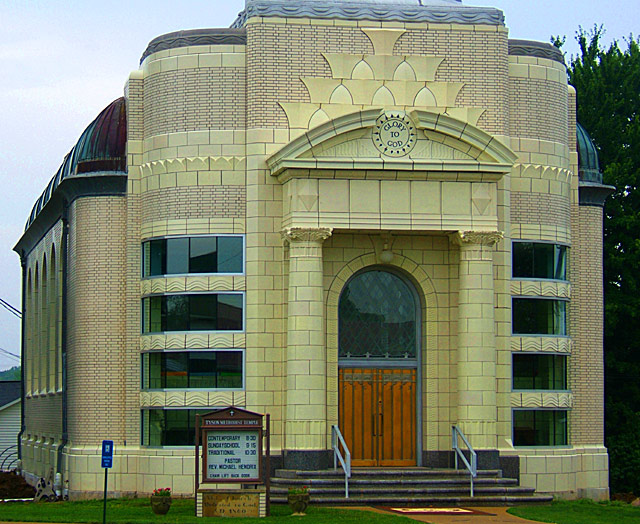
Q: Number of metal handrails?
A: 2